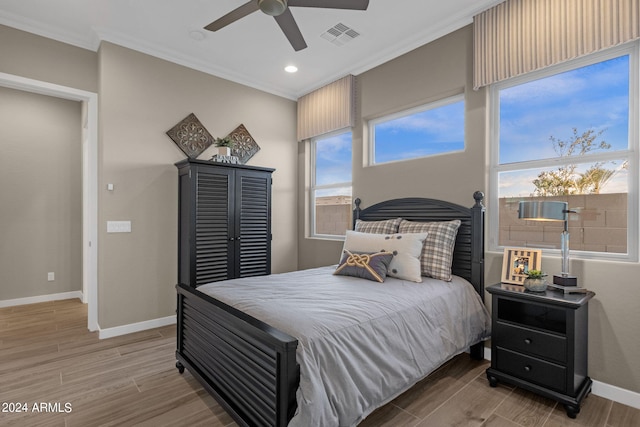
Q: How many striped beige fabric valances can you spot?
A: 2